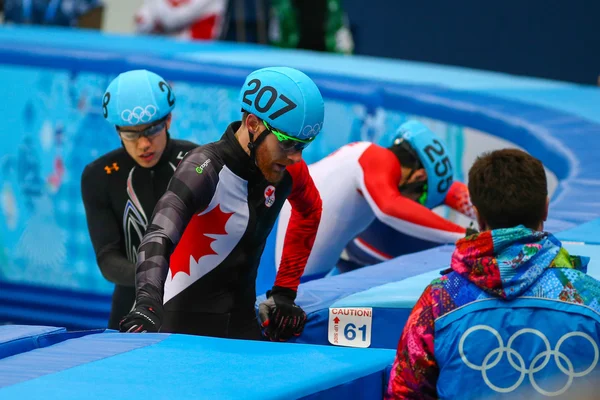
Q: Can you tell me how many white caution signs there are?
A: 1